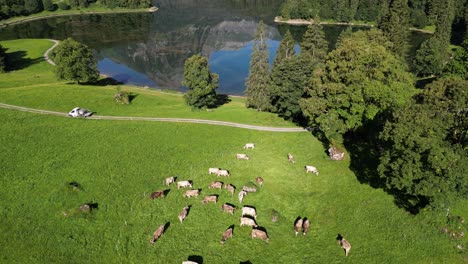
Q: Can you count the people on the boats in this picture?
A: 0